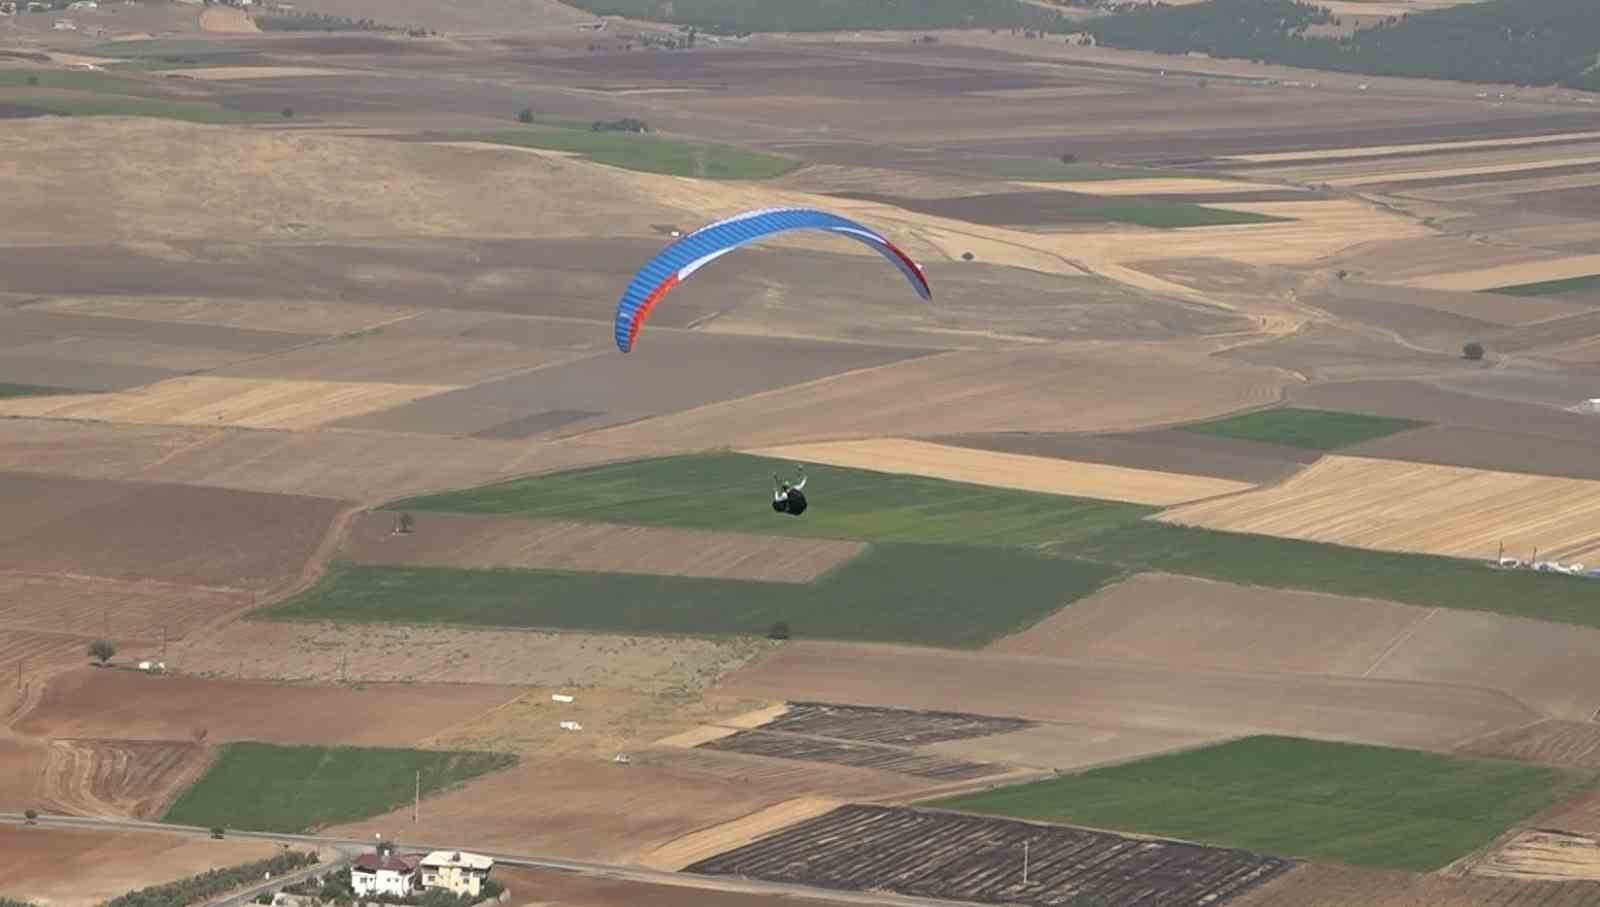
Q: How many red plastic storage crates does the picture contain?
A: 0